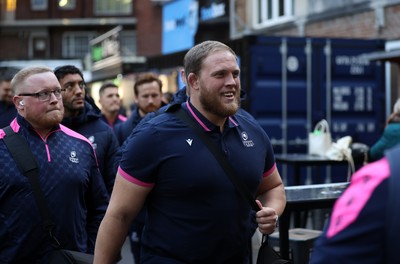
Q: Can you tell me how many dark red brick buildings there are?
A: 1